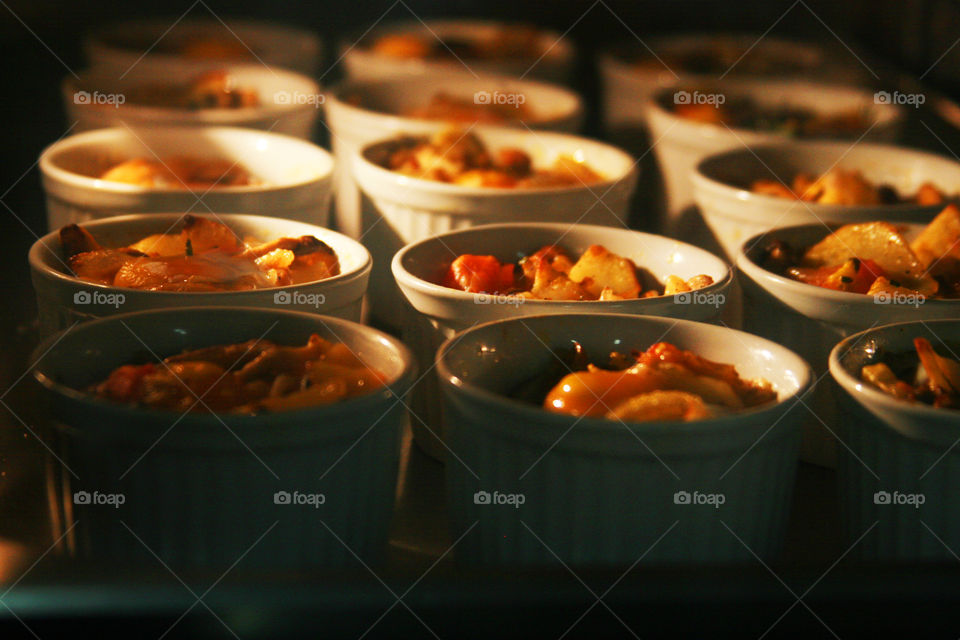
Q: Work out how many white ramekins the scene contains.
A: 15